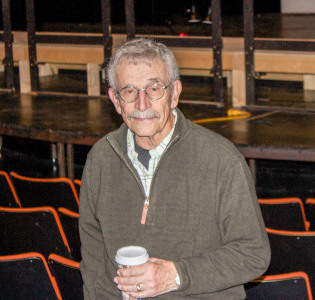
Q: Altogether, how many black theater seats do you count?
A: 11